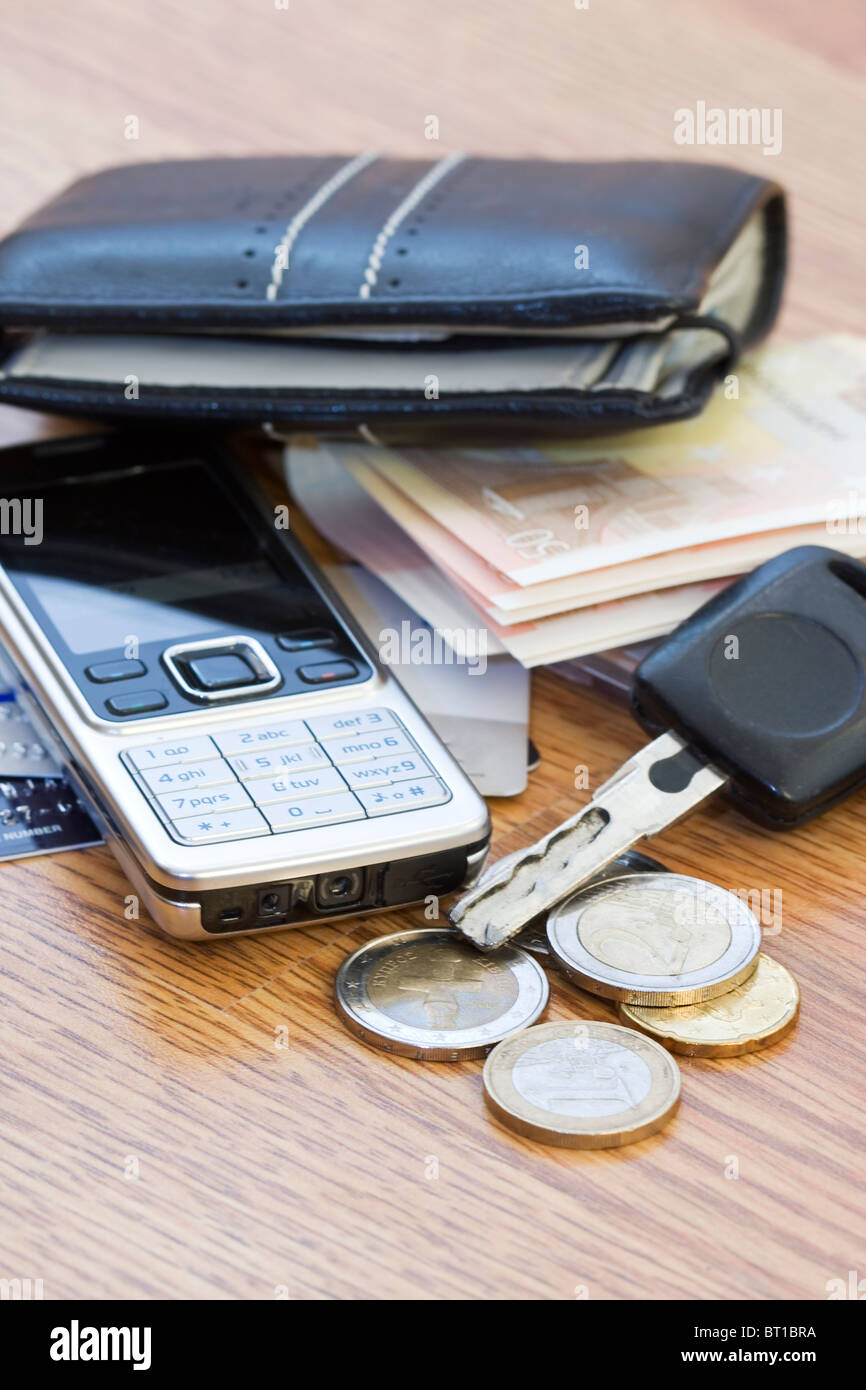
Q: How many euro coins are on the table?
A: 5